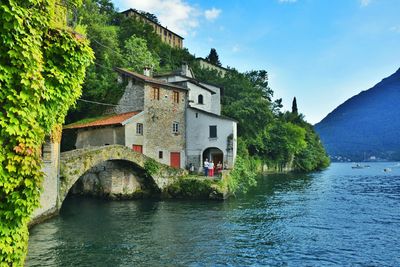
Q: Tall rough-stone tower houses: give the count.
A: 1